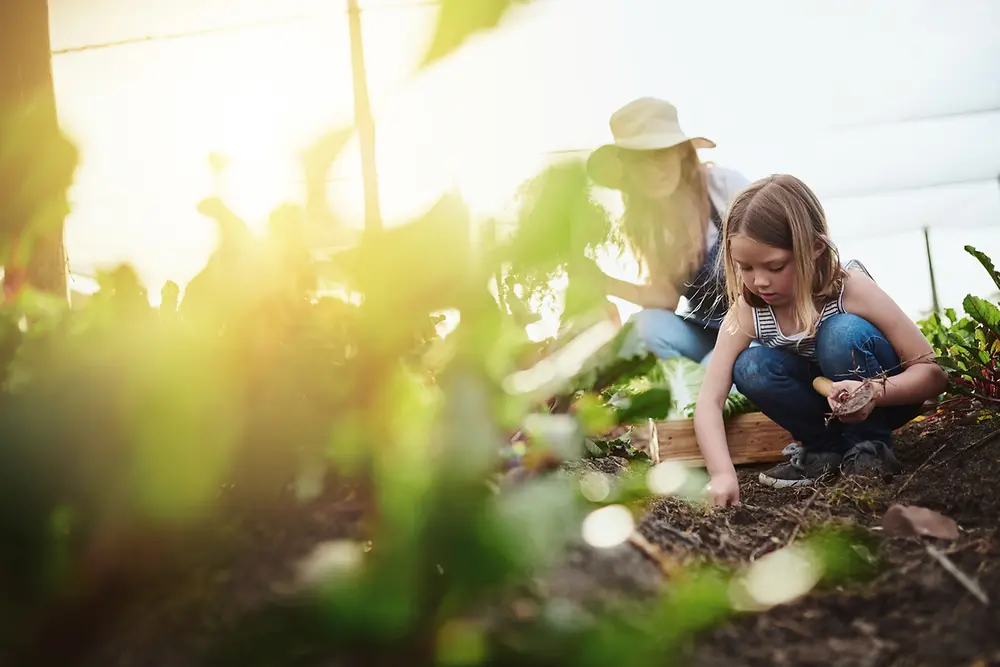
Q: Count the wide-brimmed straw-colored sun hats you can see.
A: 1